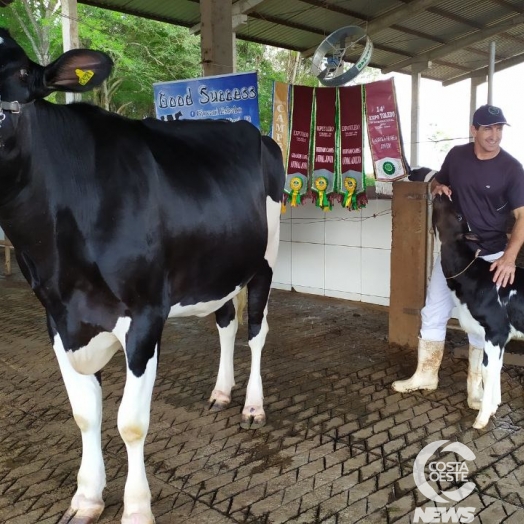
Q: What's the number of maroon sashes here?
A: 4